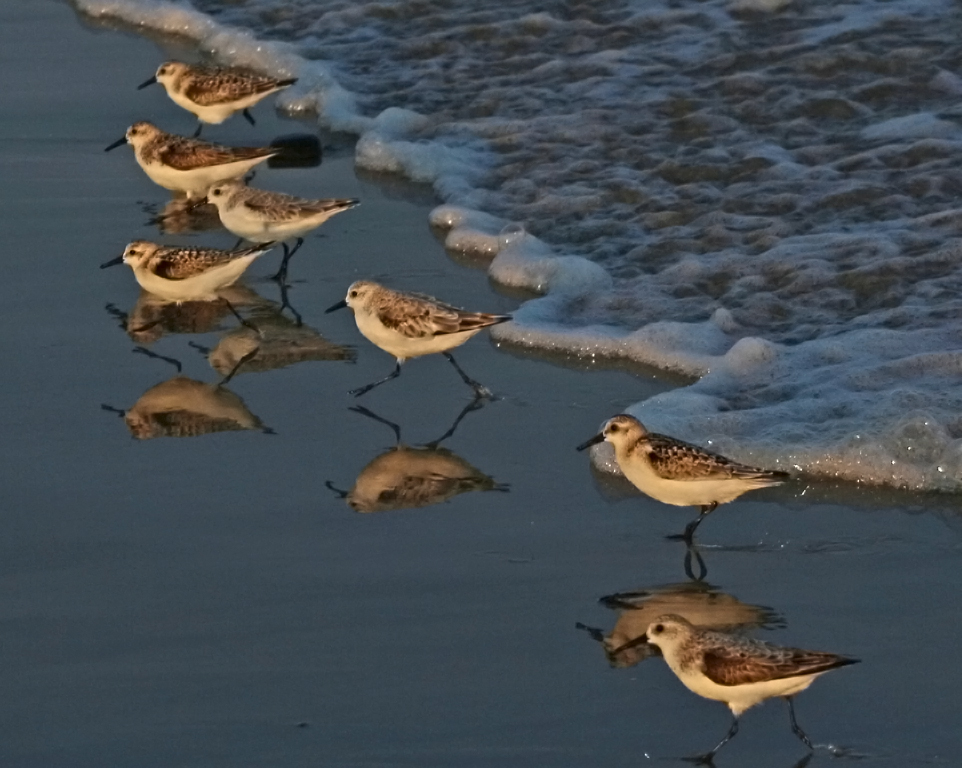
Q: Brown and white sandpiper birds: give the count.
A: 7